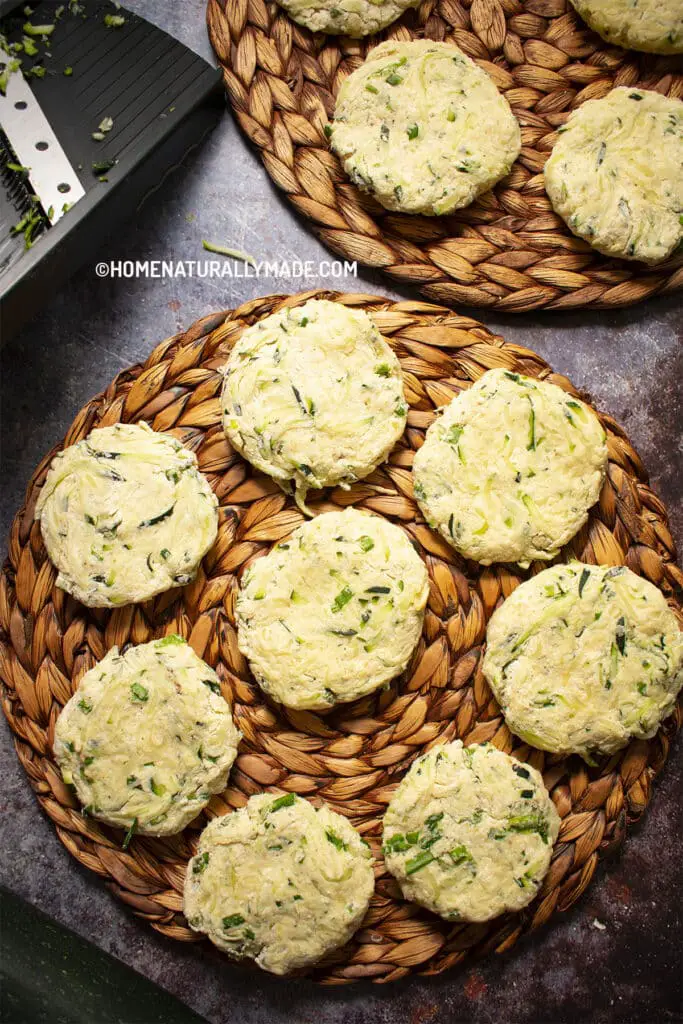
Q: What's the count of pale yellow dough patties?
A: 12